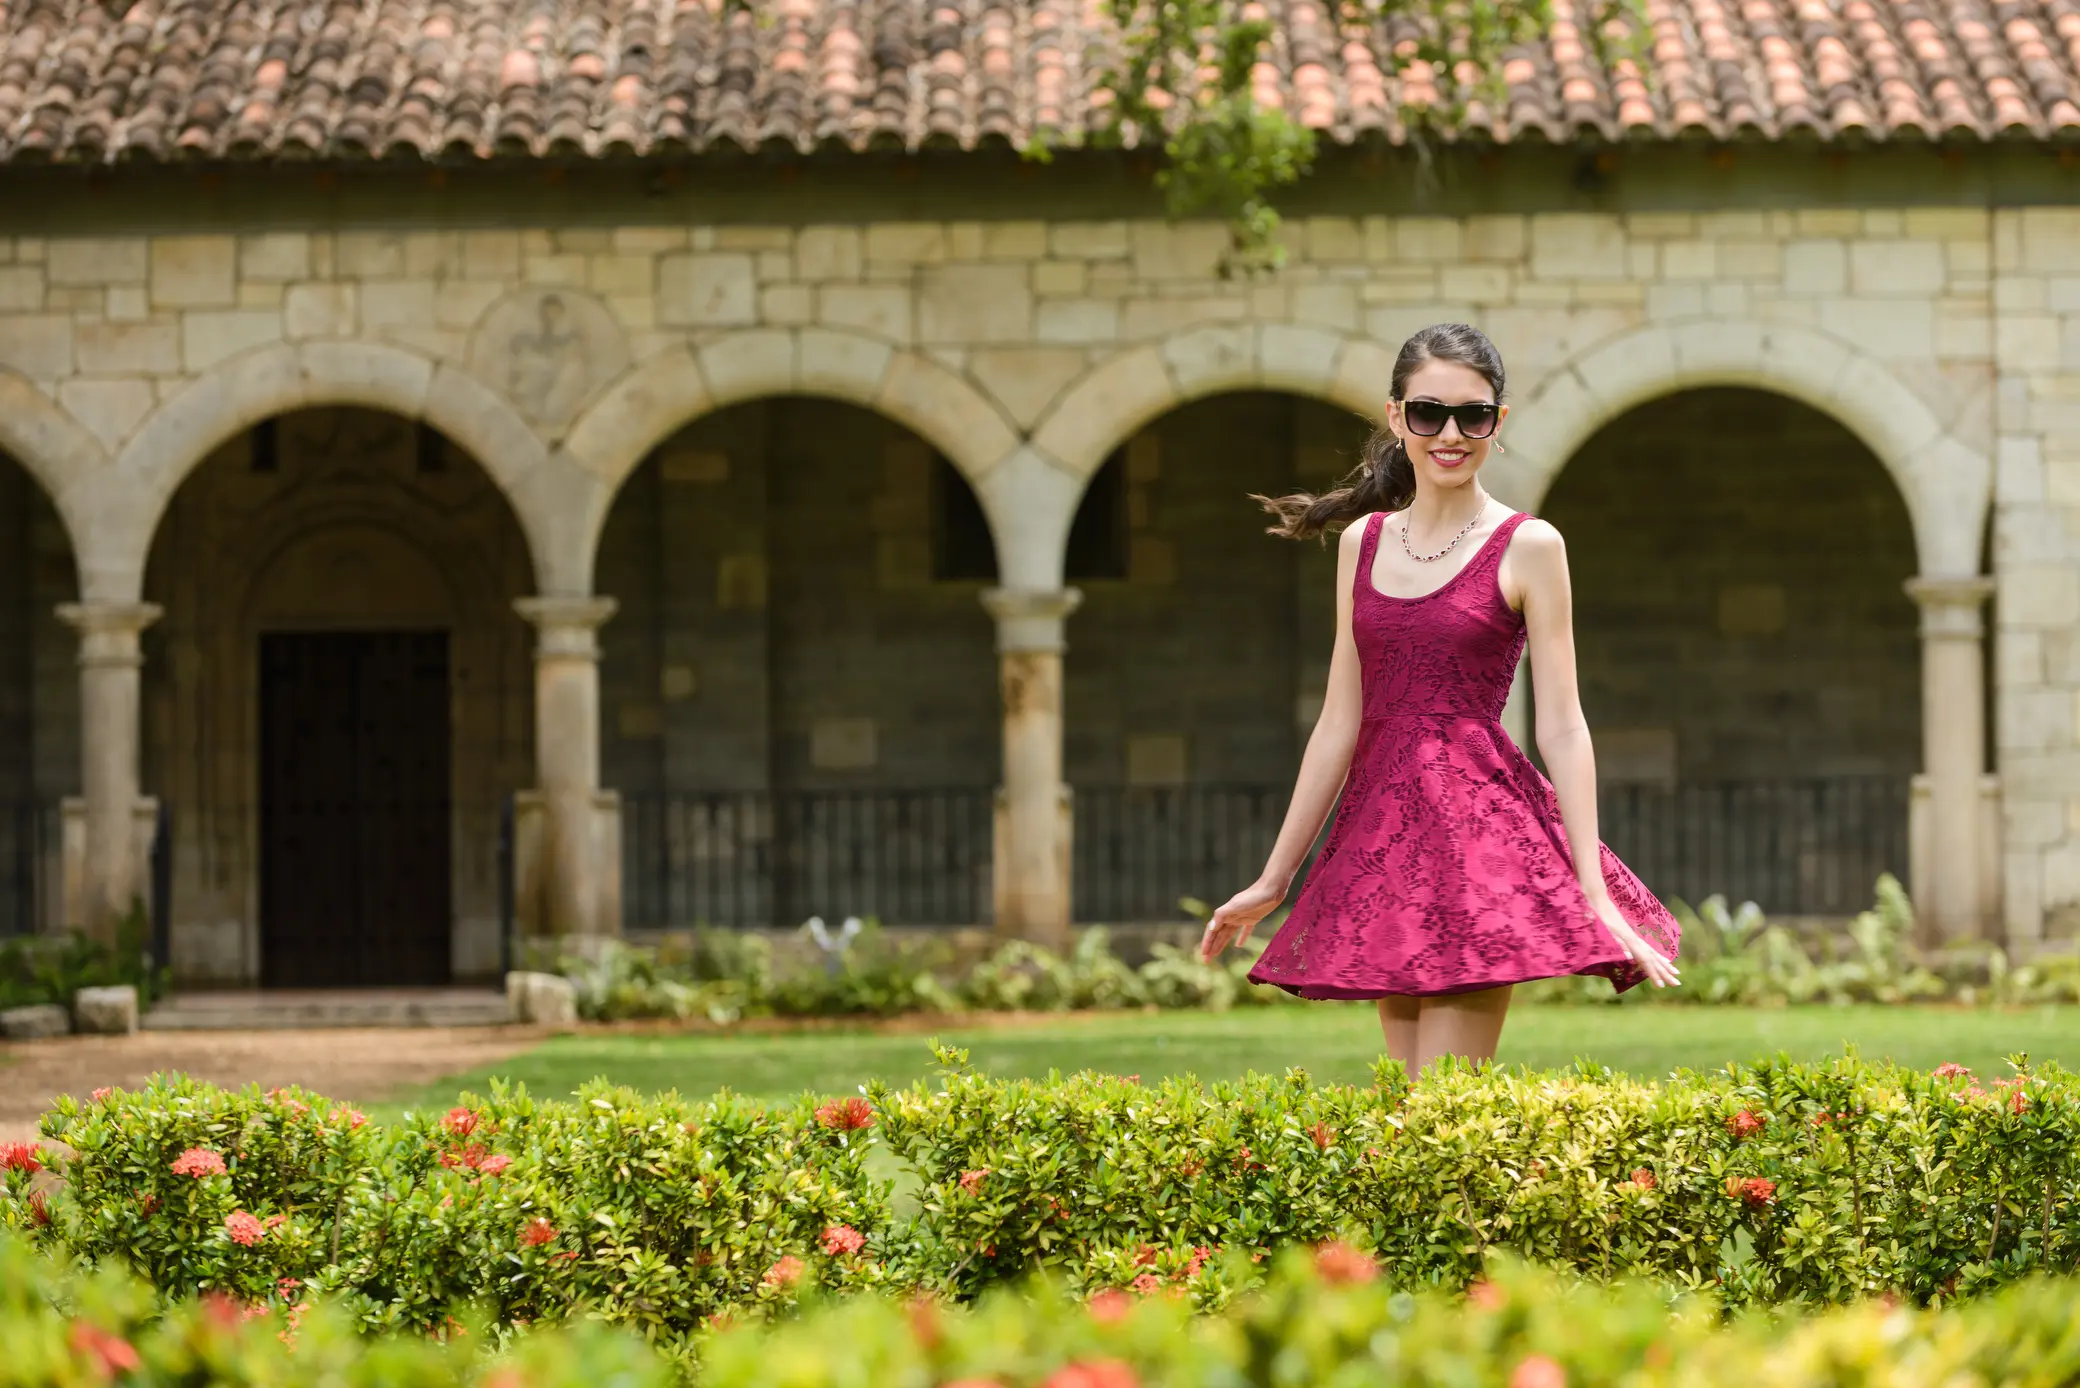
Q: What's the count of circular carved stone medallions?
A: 1